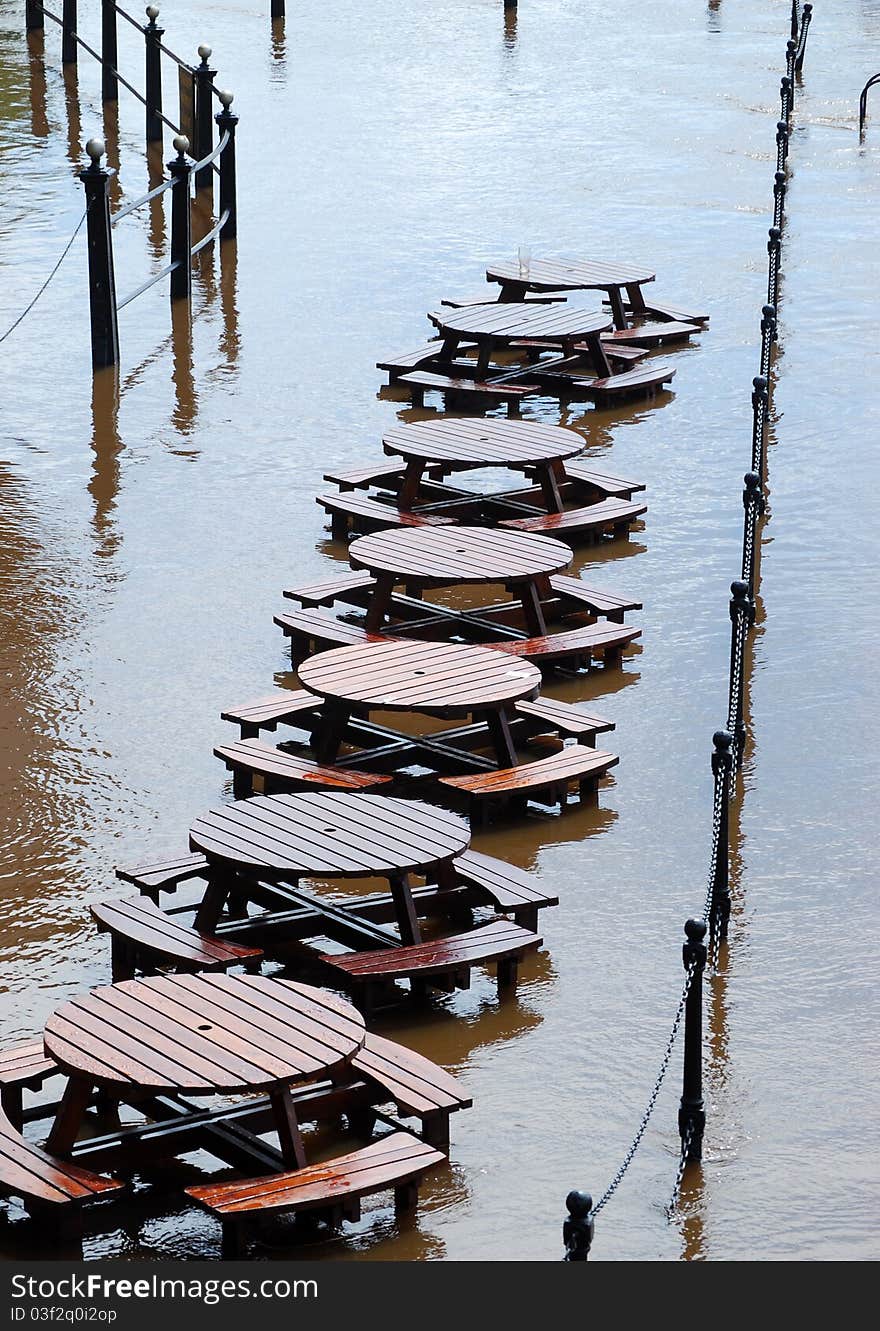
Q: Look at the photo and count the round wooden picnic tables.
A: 7